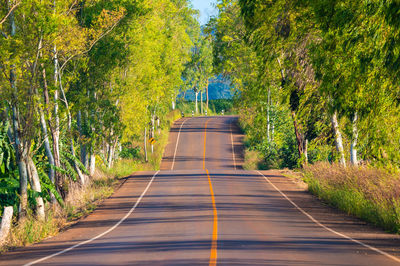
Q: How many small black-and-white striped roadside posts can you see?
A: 4